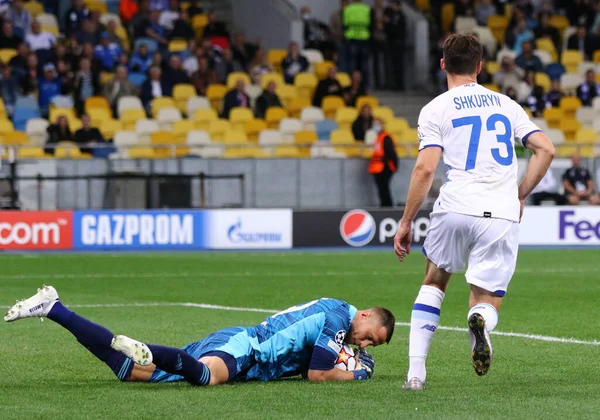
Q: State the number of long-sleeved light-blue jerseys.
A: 0